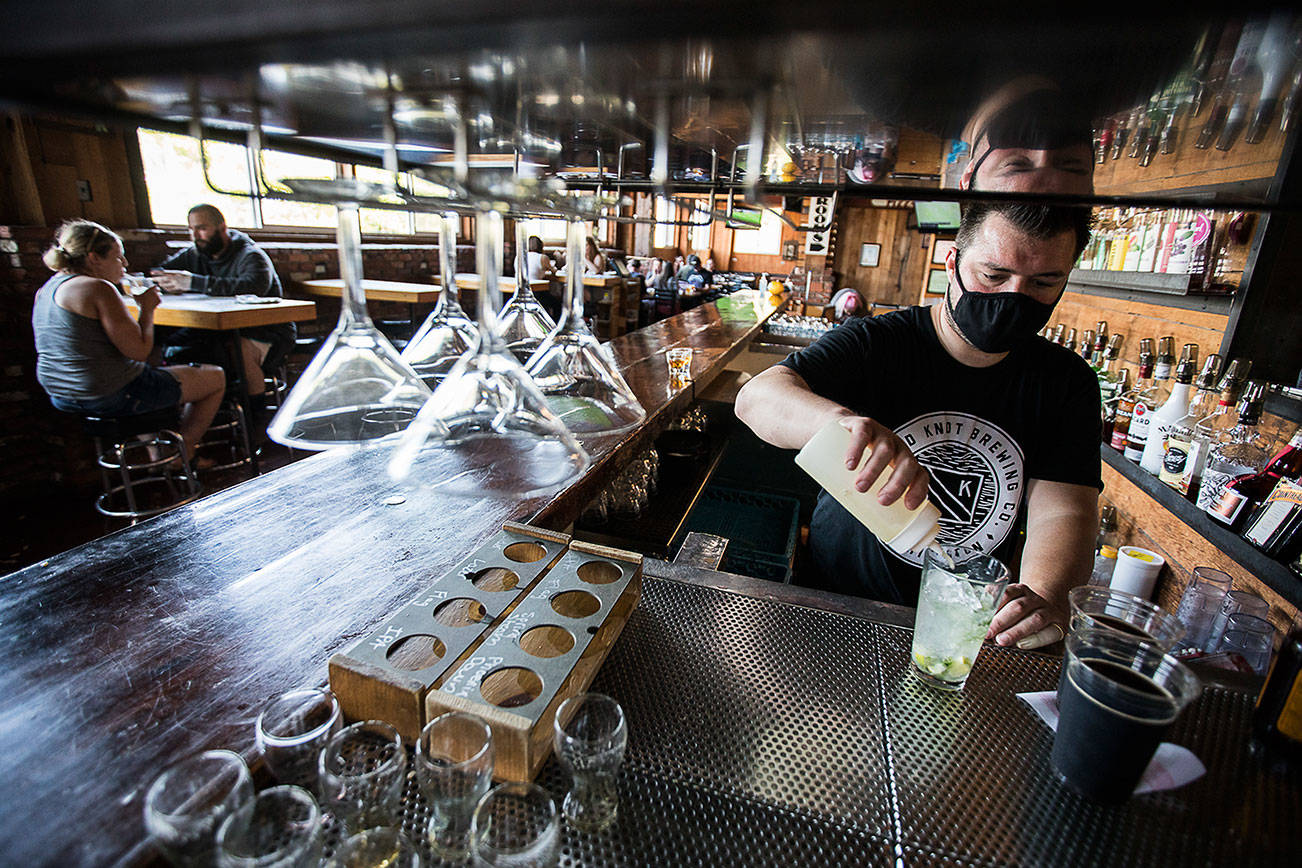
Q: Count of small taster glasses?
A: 8